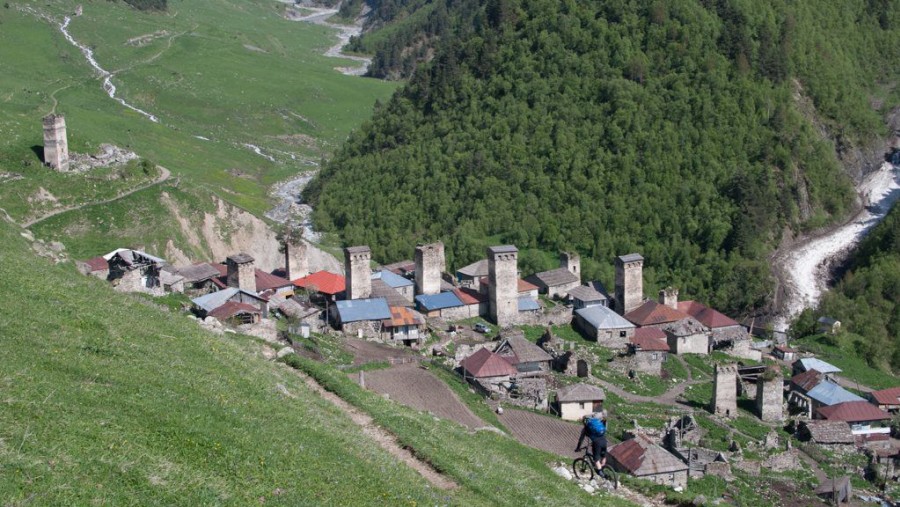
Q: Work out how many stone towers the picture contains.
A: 11